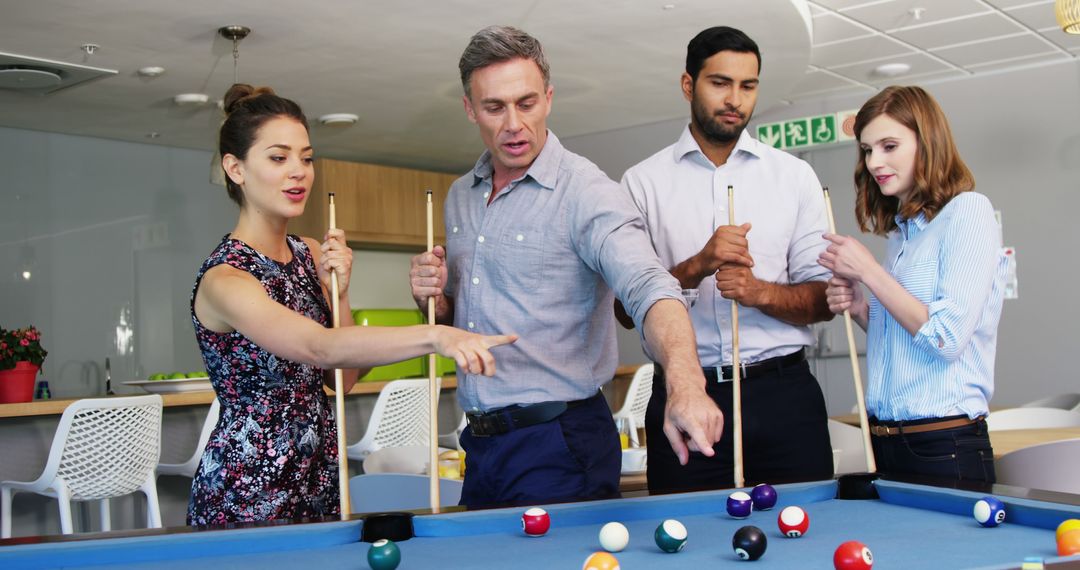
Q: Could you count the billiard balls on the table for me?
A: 13